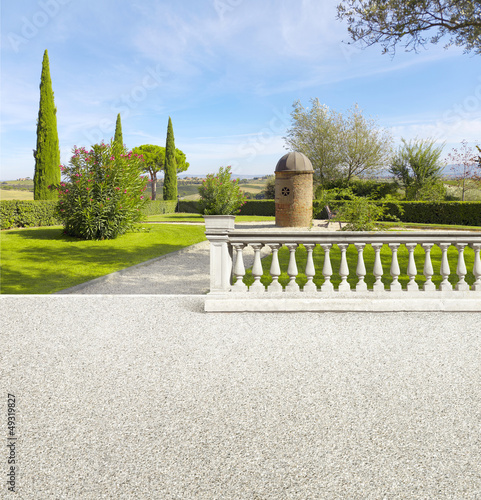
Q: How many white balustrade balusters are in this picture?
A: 15